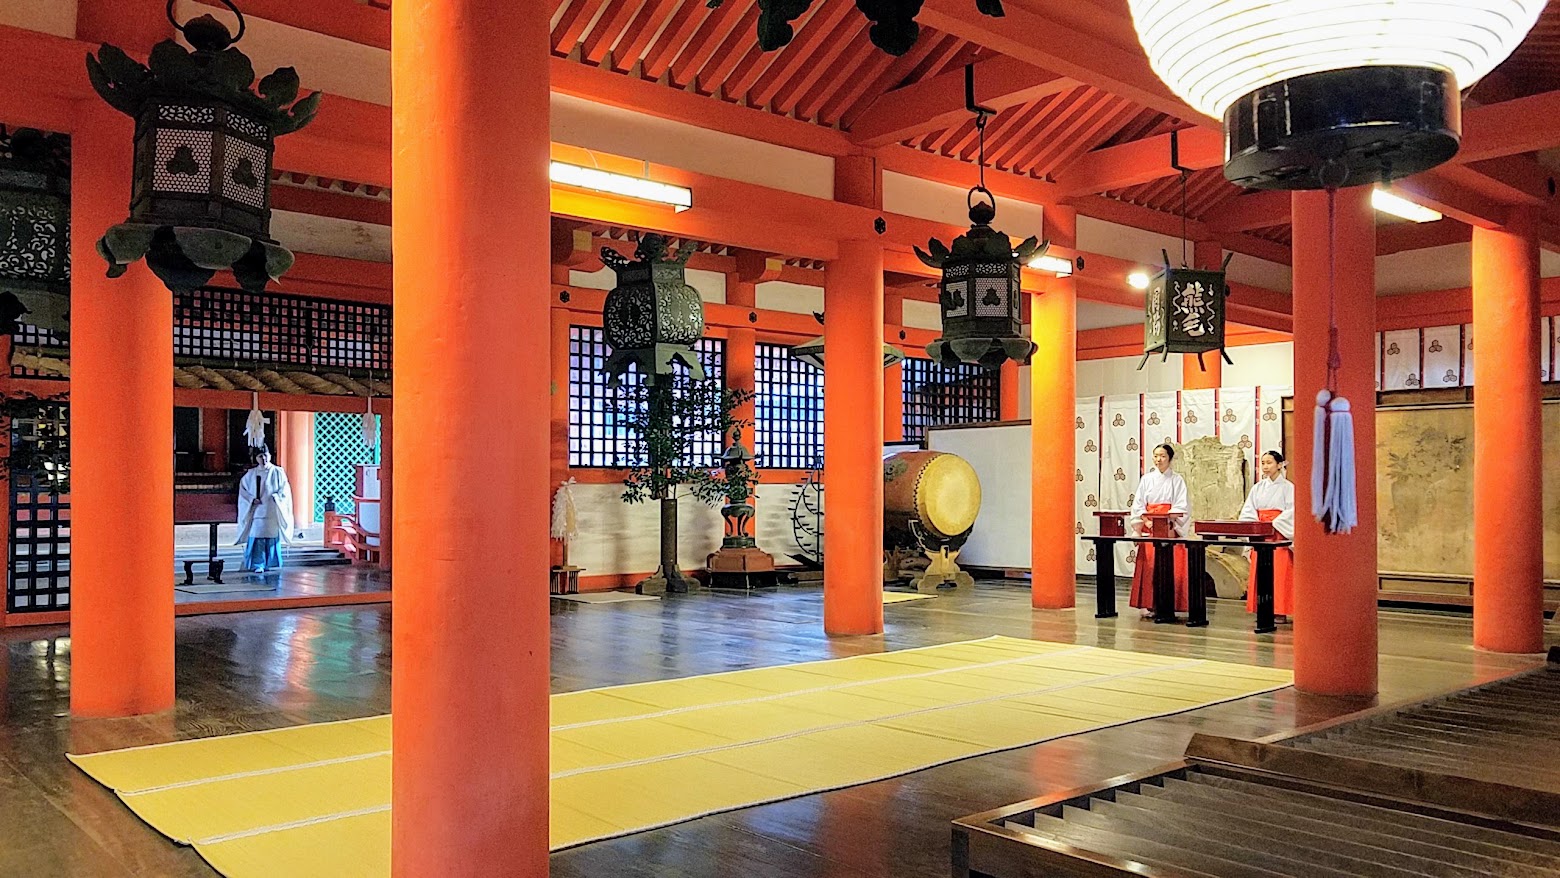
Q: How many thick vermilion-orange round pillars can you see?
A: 6